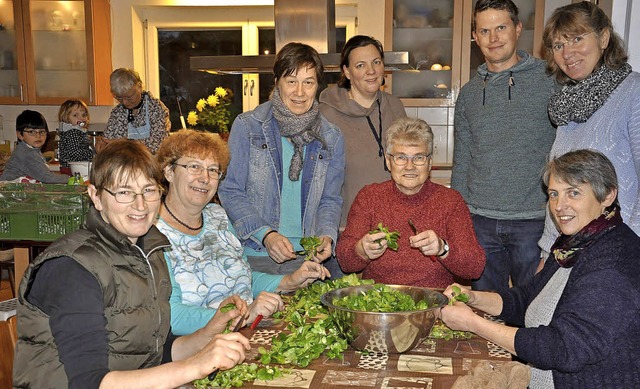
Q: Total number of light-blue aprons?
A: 1